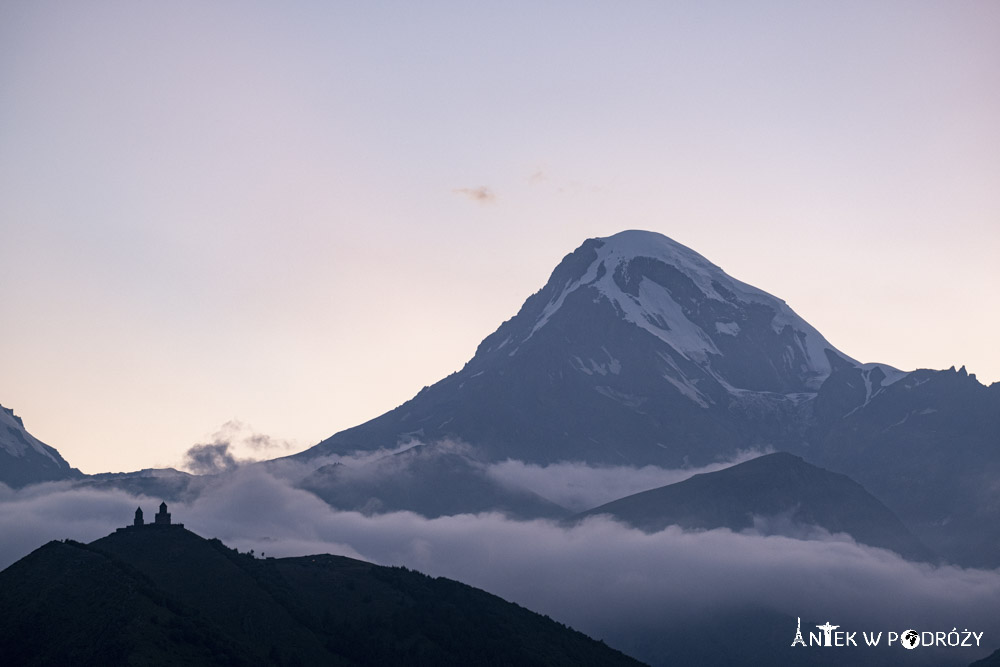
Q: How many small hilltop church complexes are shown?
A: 1